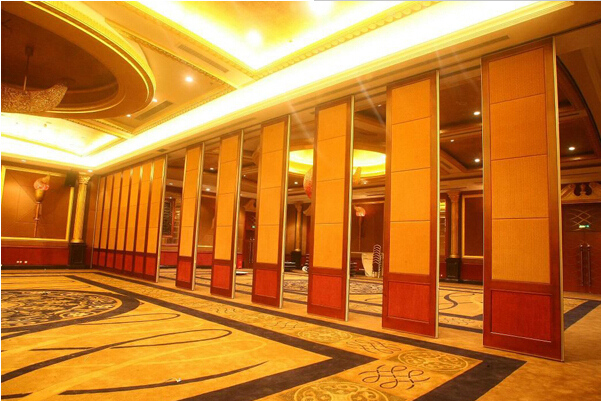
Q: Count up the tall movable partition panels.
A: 13